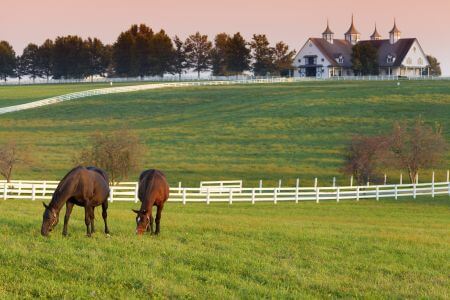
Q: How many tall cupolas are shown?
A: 4